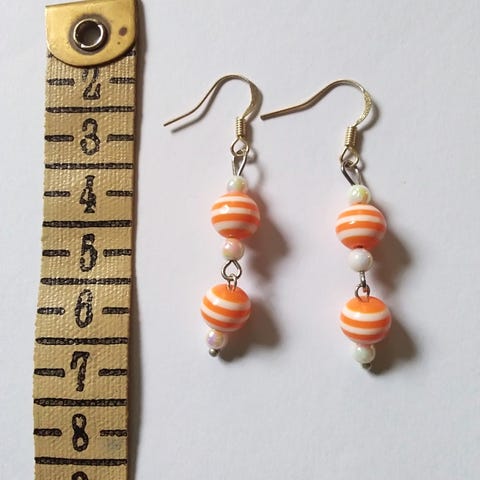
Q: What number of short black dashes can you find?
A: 14